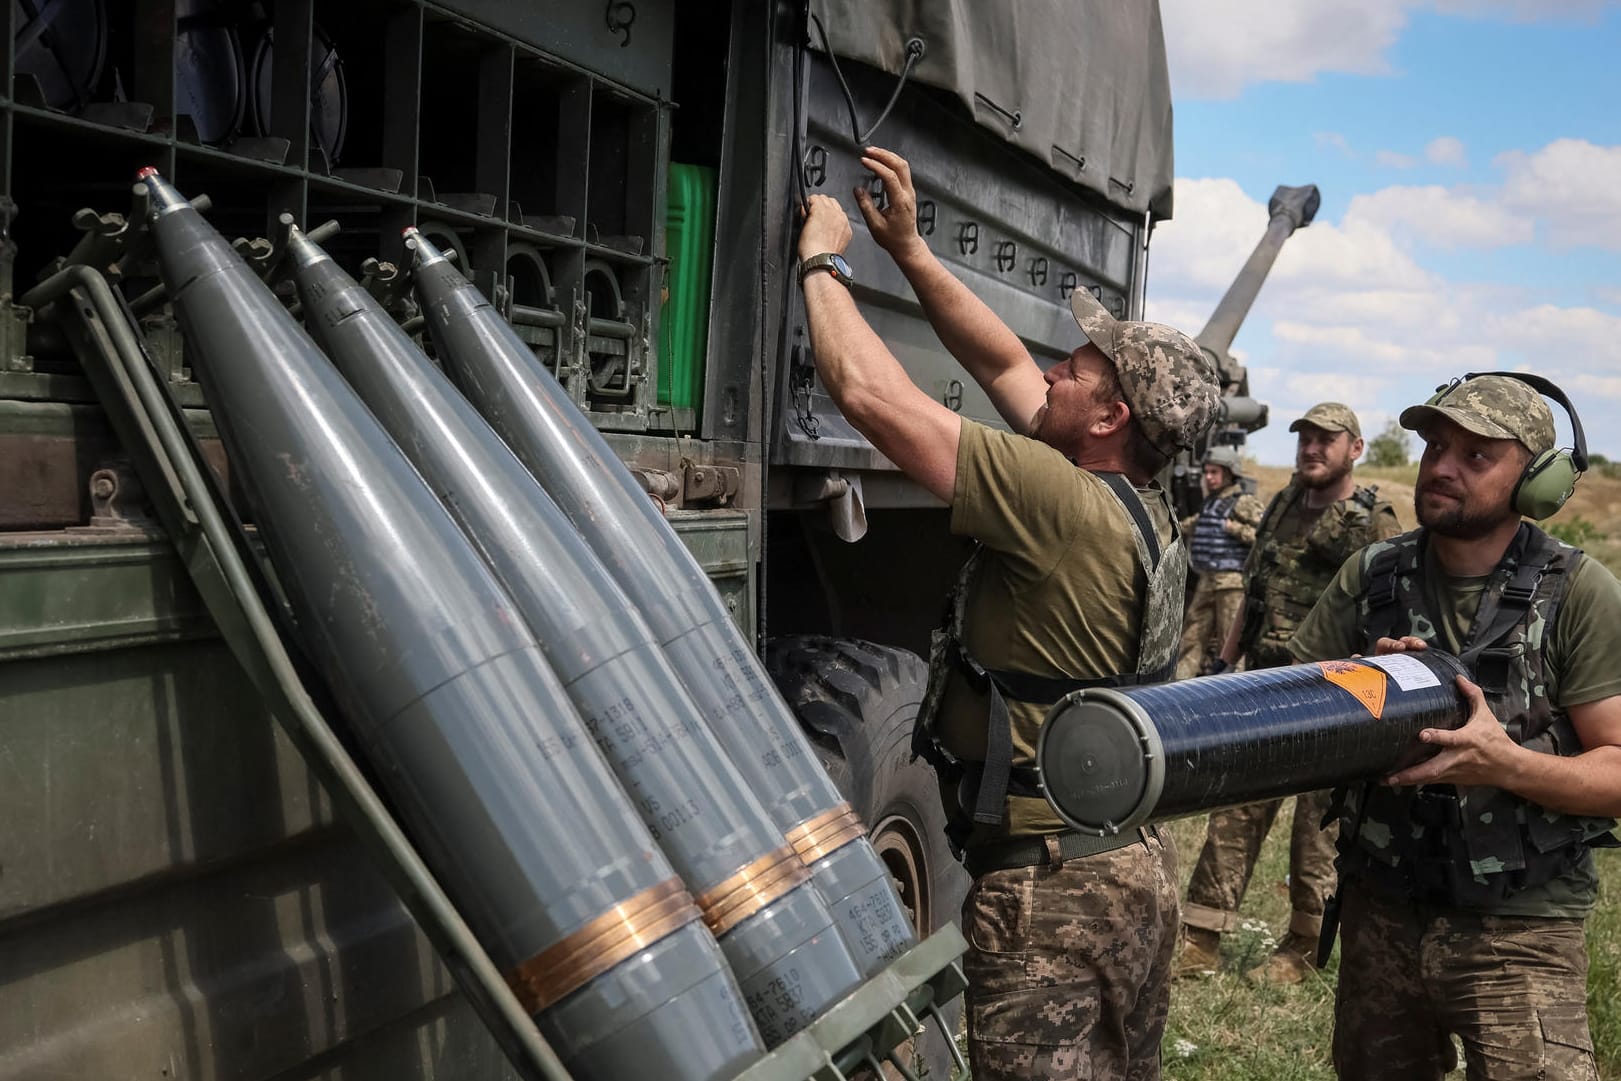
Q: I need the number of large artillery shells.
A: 3